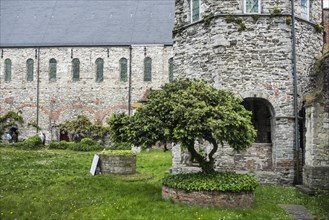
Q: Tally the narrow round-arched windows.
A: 8